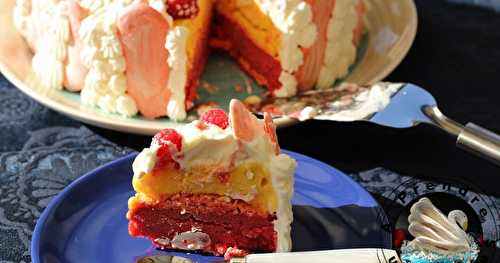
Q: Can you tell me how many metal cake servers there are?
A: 1